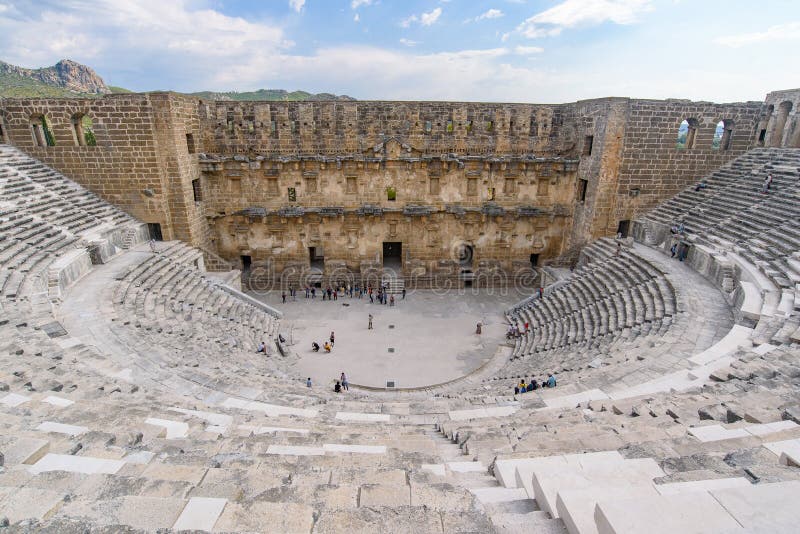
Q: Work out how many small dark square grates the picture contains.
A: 3